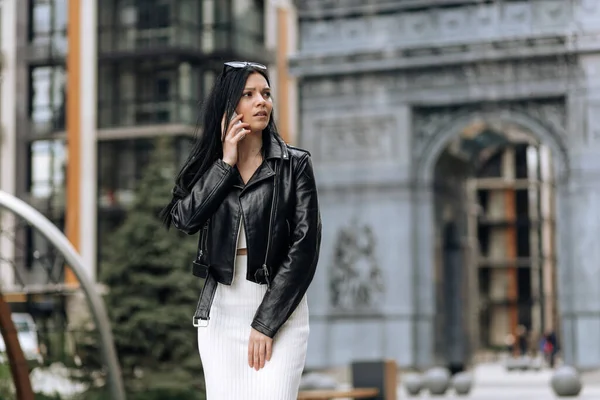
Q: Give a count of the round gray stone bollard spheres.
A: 4